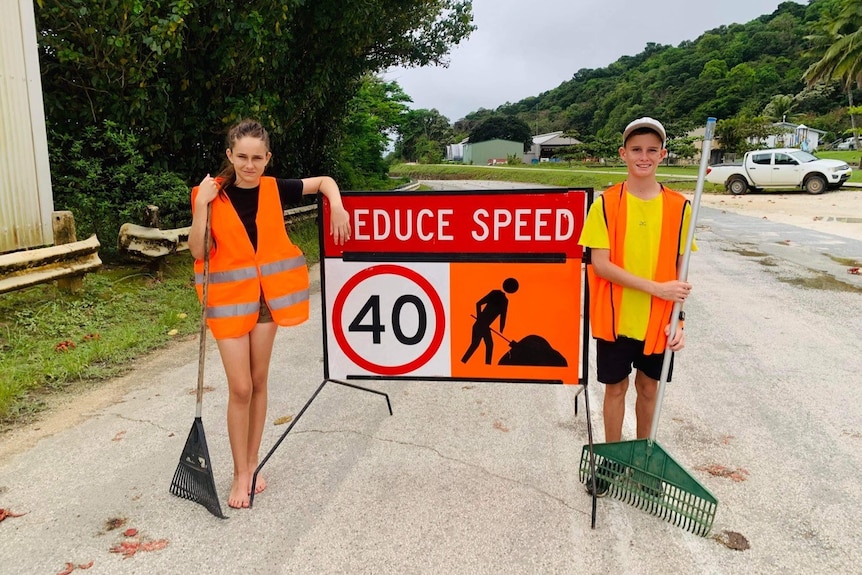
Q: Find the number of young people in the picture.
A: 2